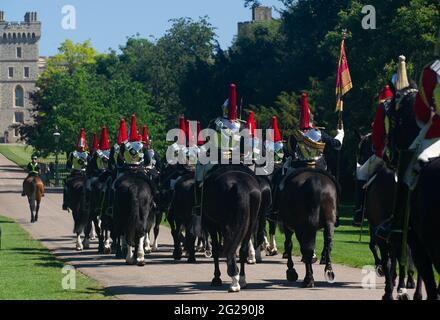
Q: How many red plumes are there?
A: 13